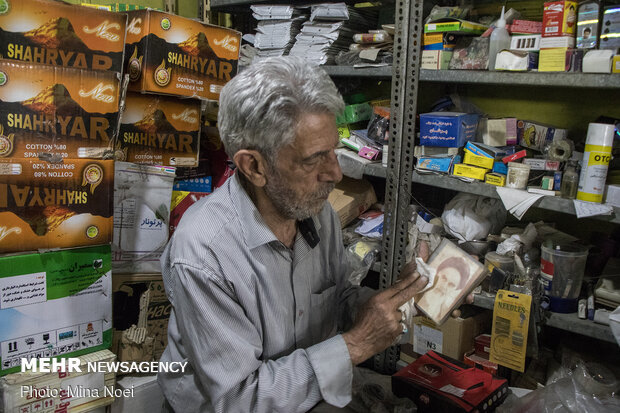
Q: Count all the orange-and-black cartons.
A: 5